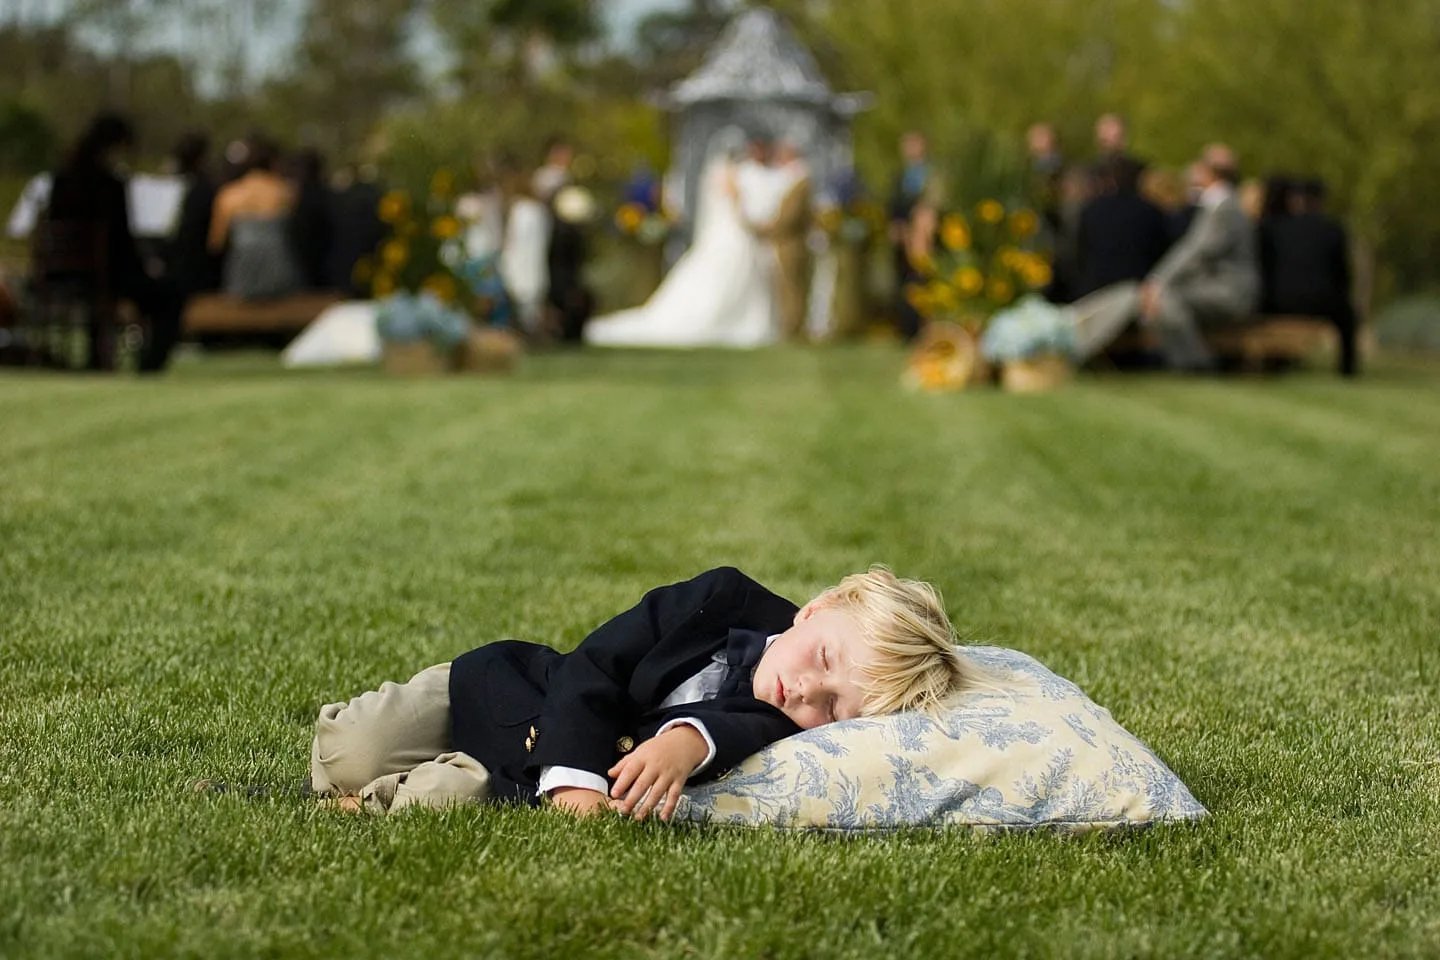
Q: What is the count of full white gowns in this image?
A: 1